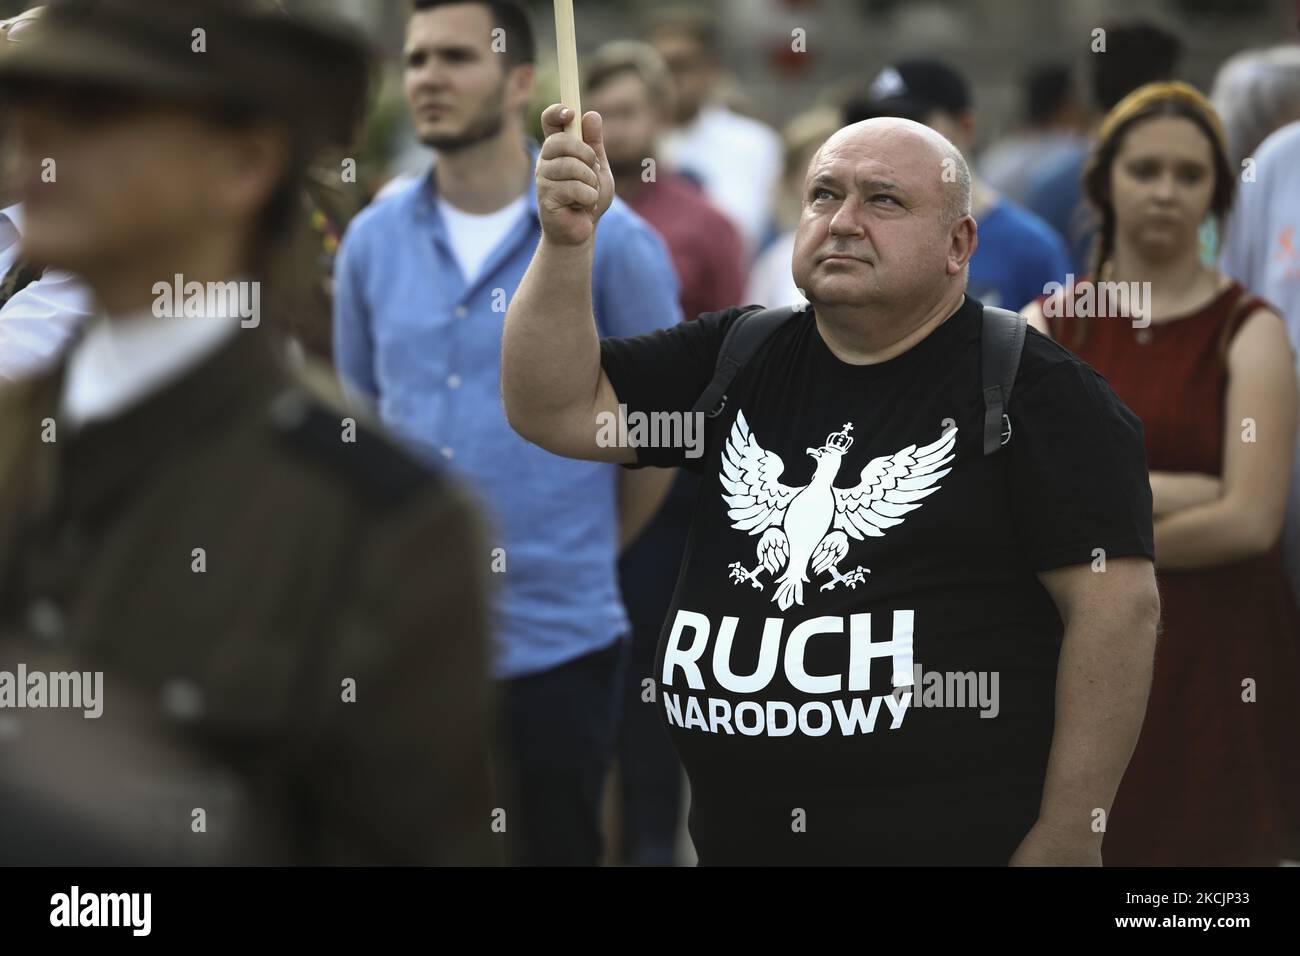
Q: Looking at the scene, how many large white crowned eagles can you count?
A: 1